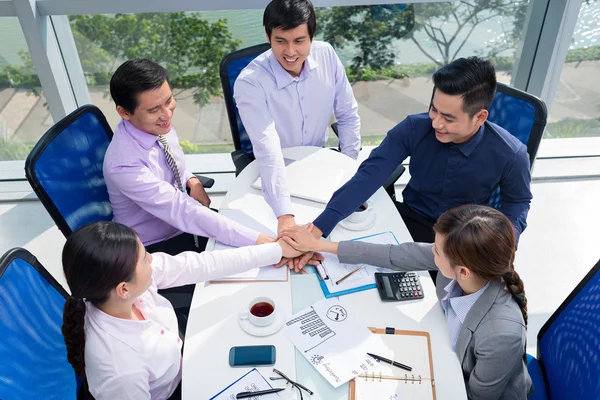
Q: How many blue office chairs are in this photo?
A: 5